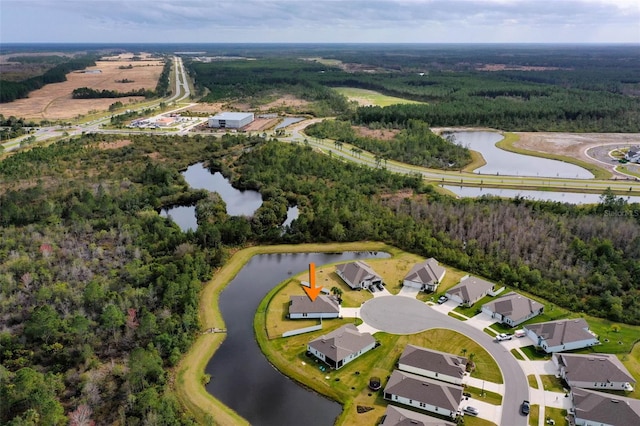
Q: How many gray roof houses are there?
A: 12